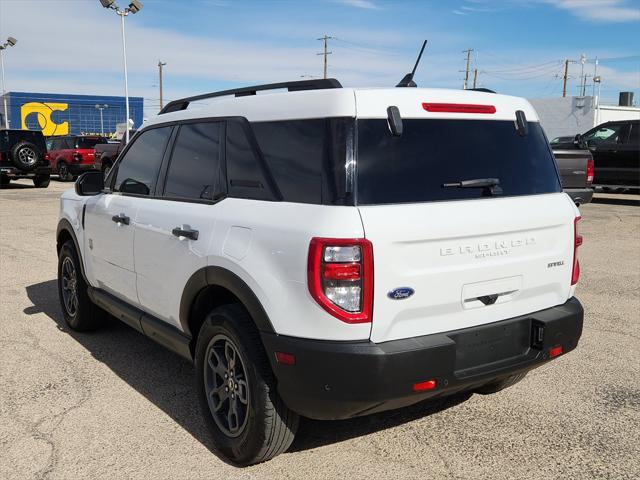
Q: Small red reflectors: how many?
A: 3